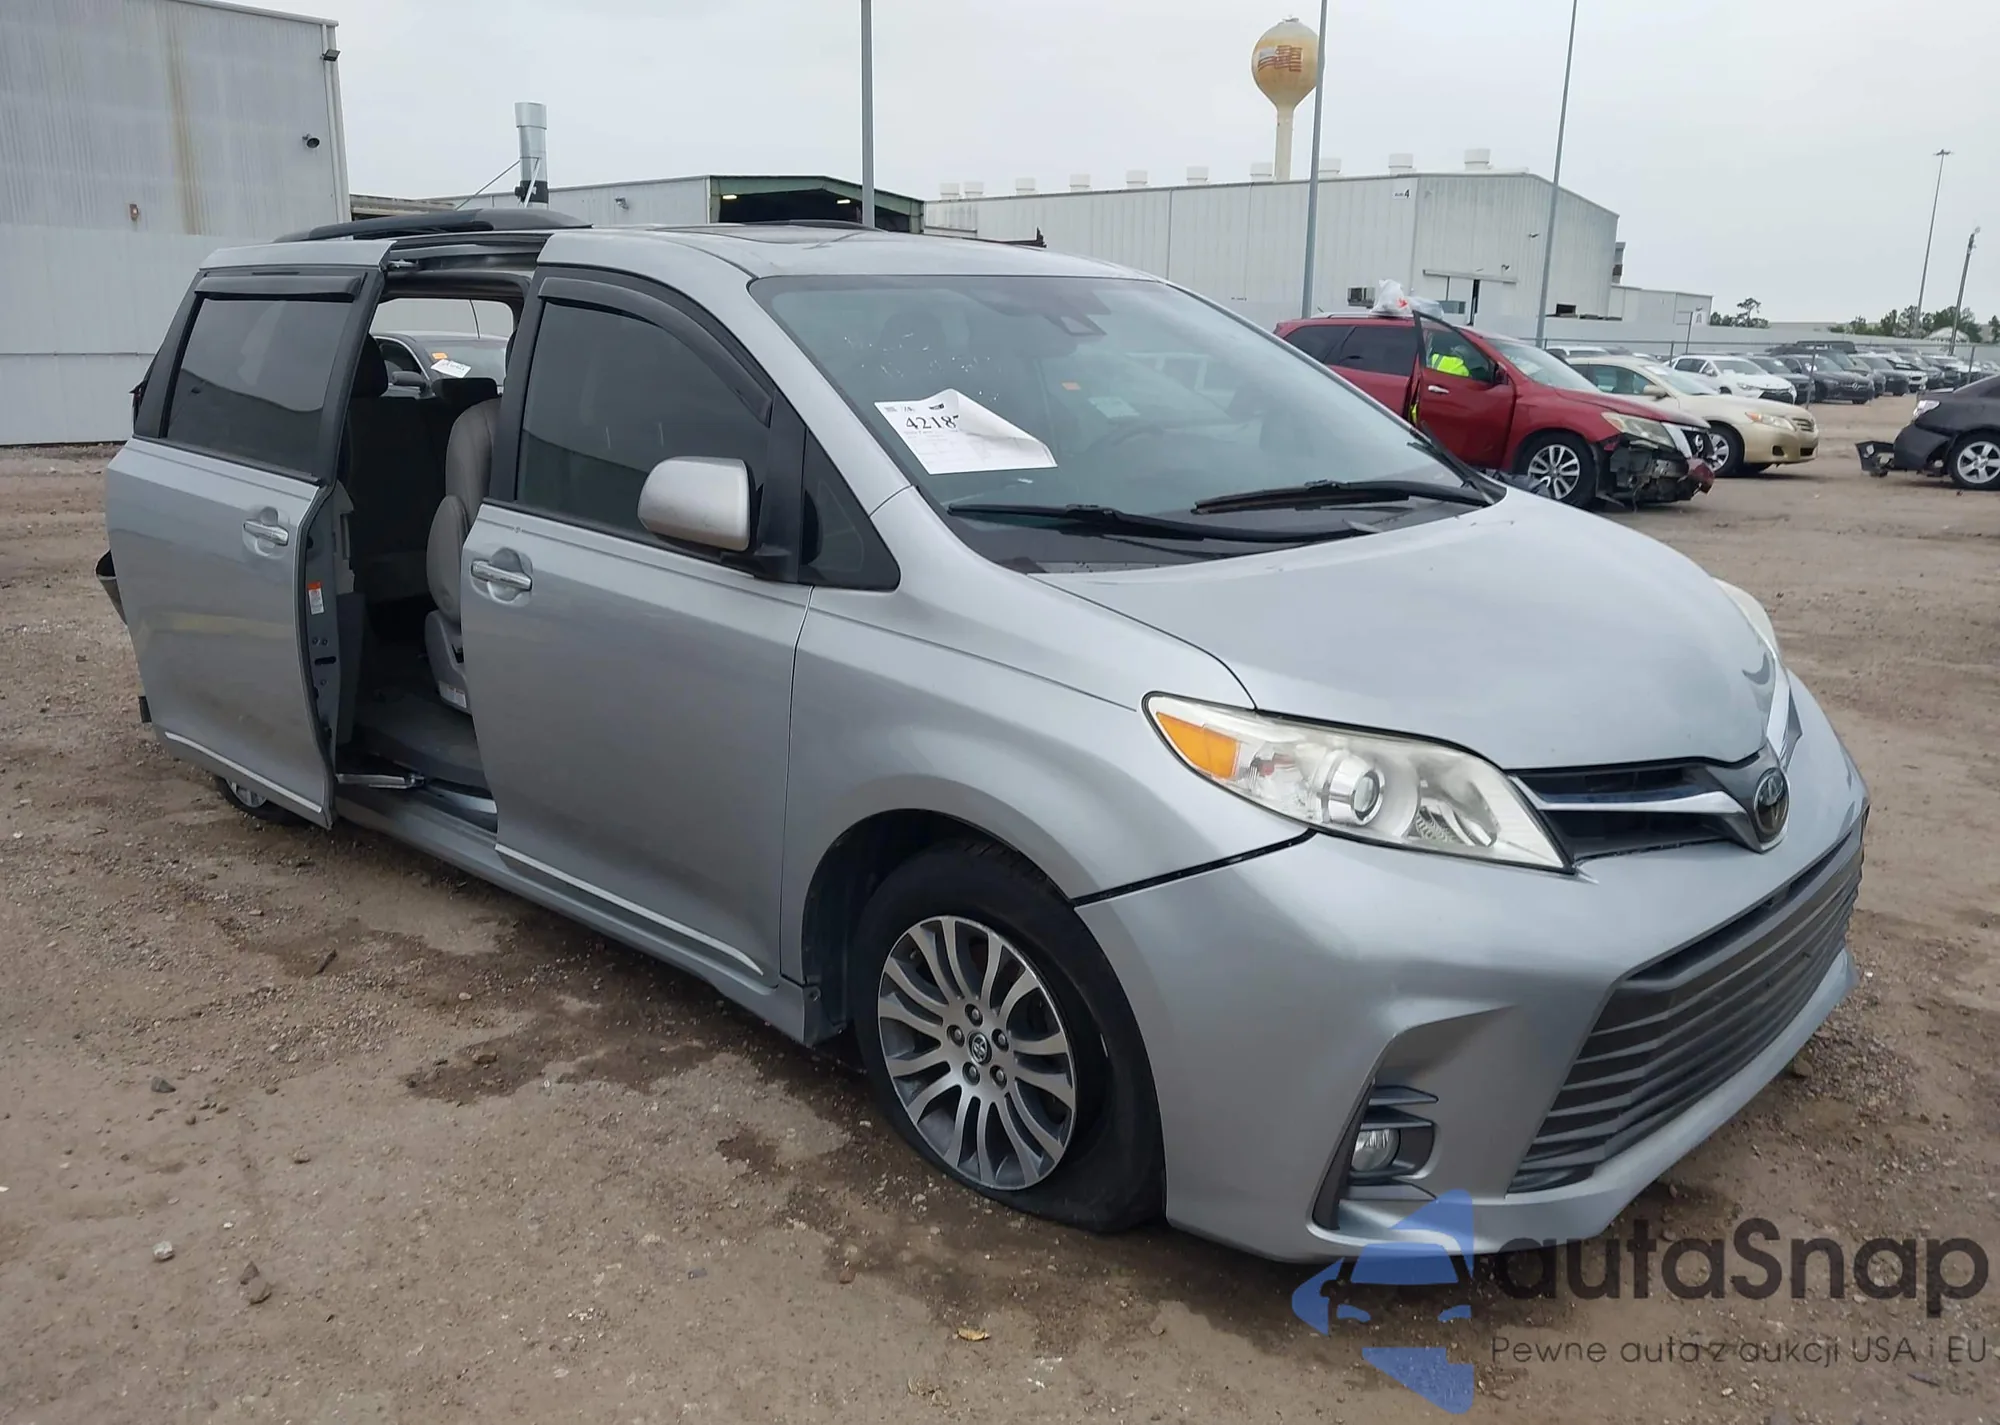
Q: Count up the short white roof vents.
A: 10